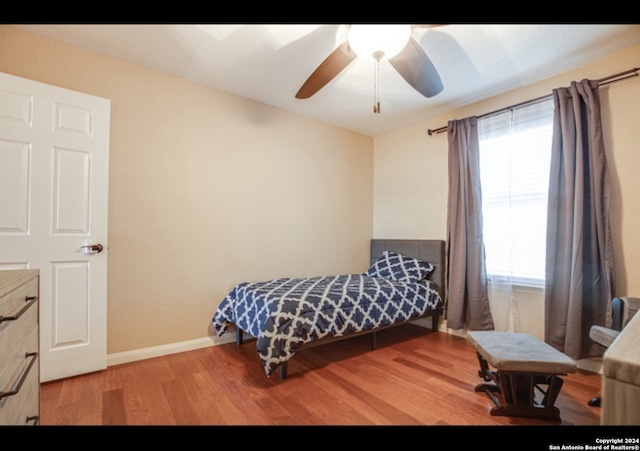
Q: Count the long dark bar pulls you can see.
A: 3